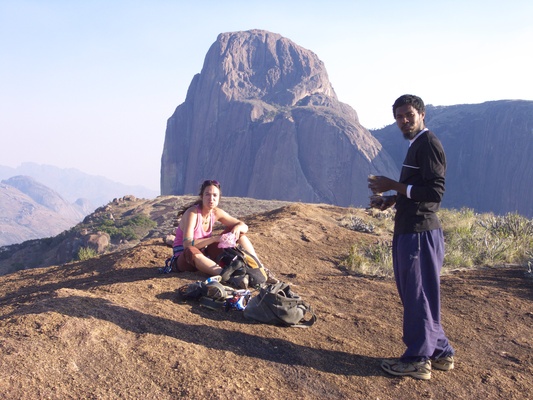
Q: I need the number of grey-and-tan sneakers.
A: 2